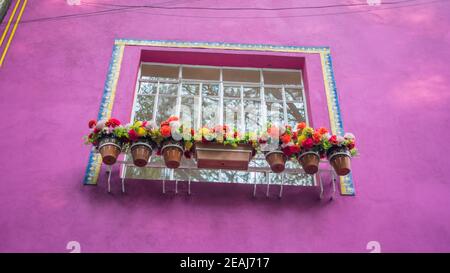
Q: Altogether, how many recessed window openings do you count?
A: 1